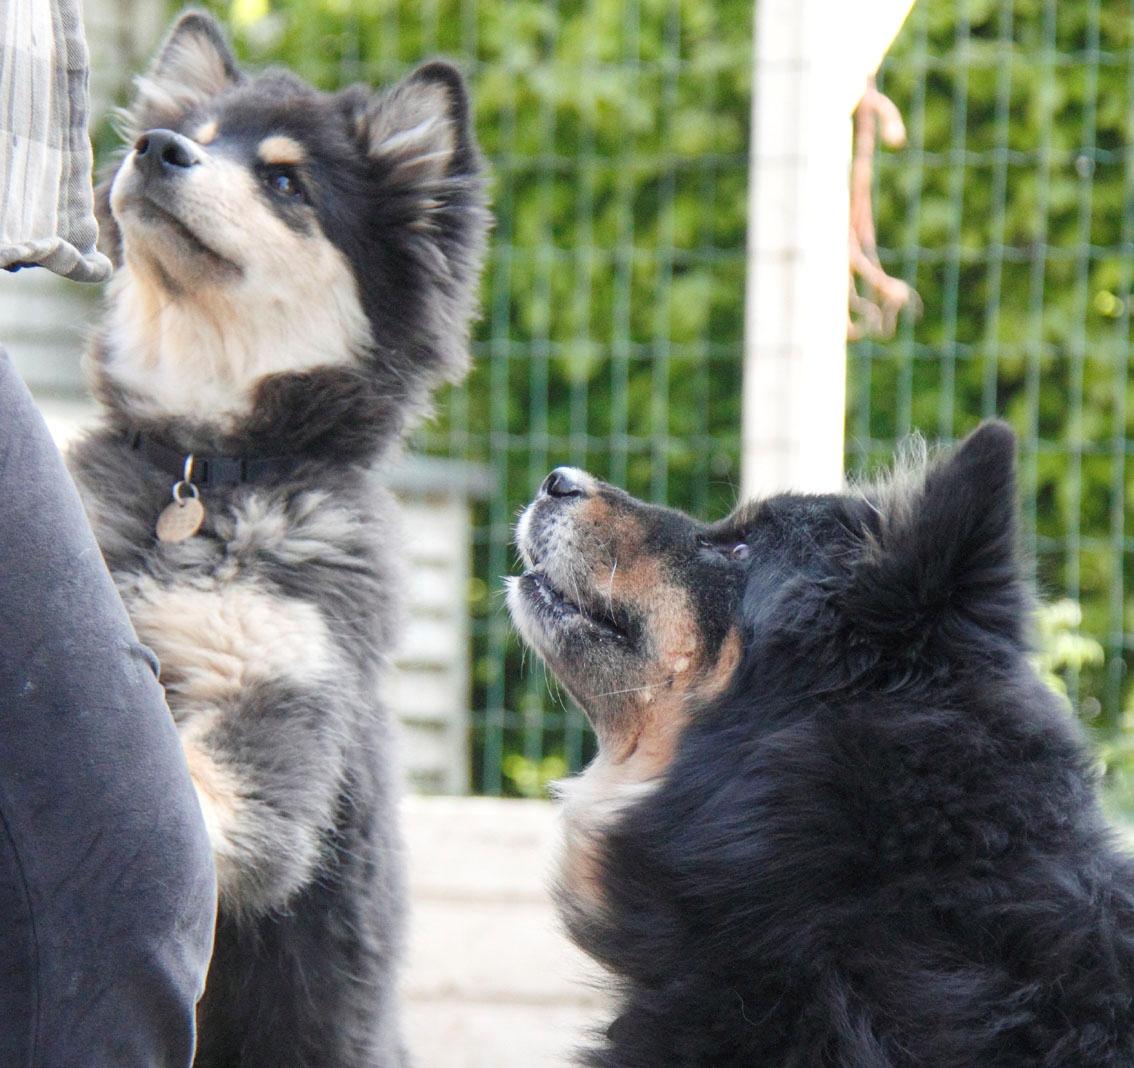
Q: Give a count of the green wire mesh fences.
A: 1